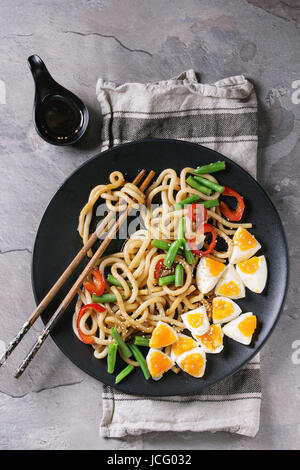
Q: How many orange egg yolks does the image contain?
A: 12